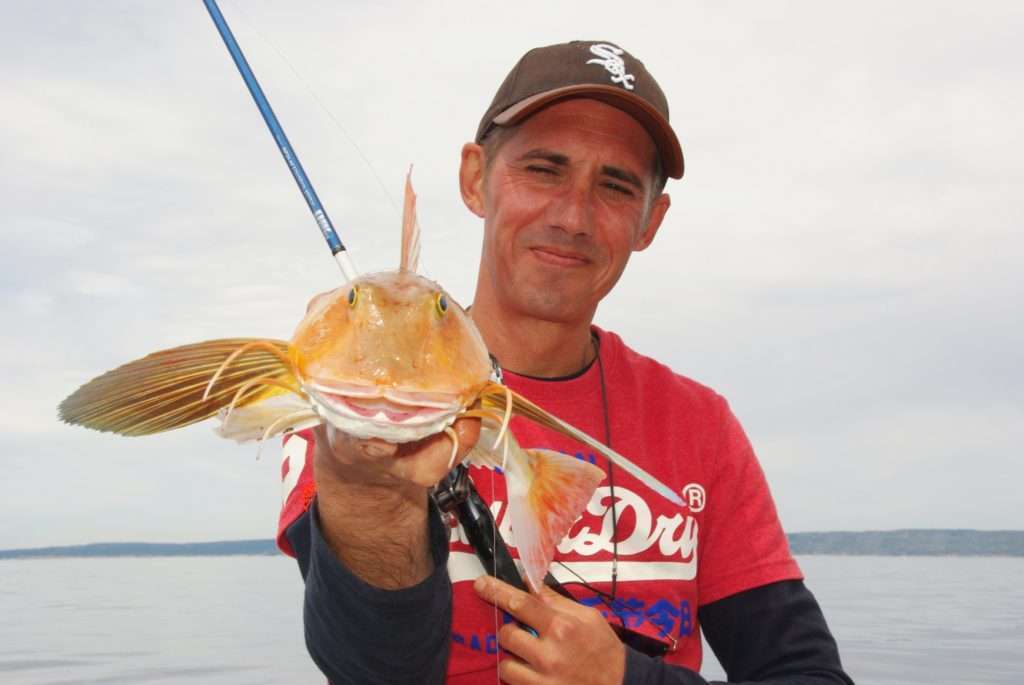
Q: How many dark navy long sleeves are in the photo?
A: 2